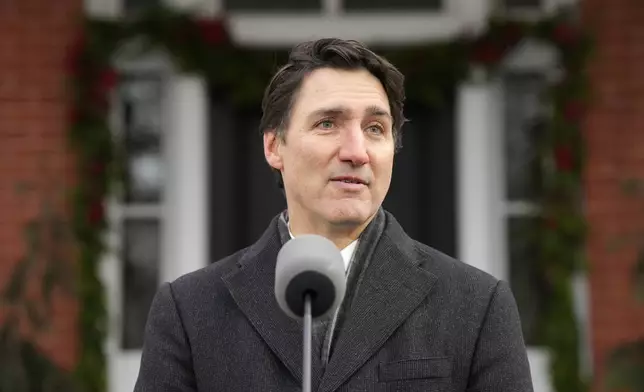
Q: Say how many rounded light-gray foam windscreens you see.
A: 1